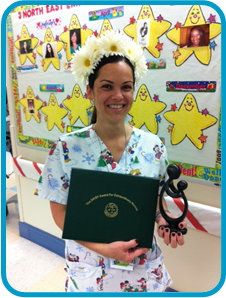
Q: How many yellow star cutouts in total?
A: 11